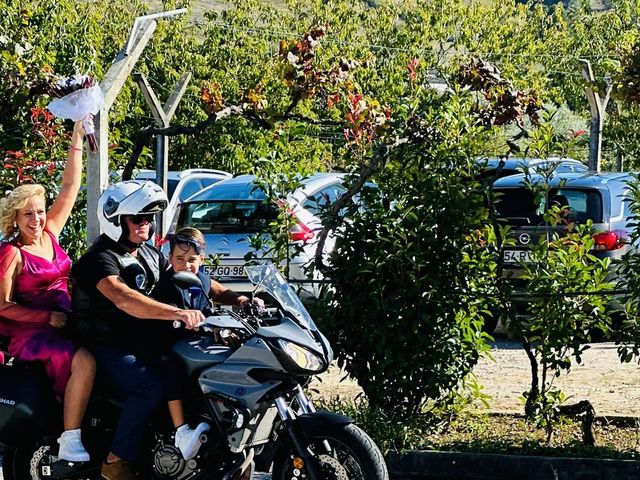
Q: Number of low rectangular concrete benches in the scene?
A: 0